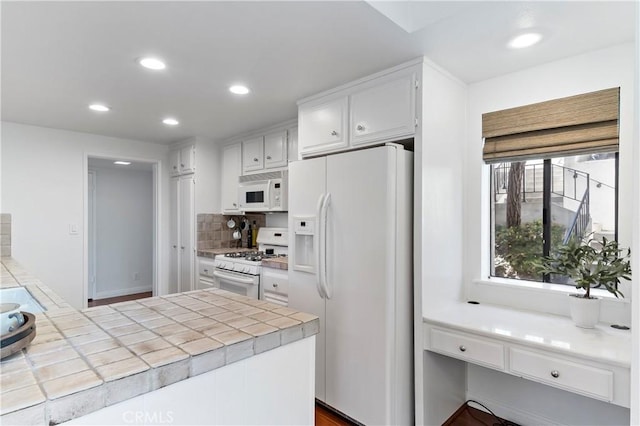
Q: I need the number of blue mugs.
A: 1